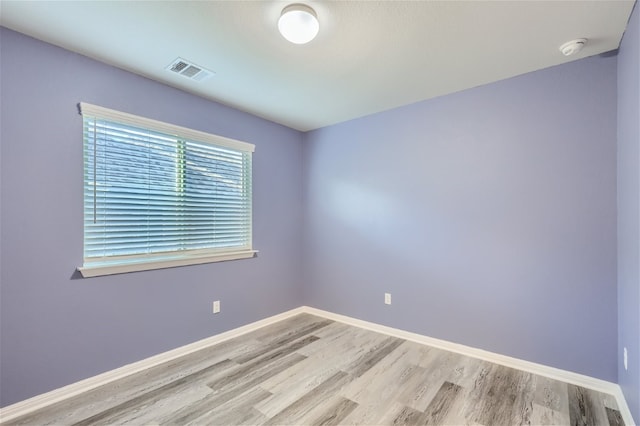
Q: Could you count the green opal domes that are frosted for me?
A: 0